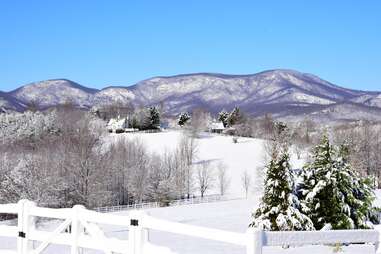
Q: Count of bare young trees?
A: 3